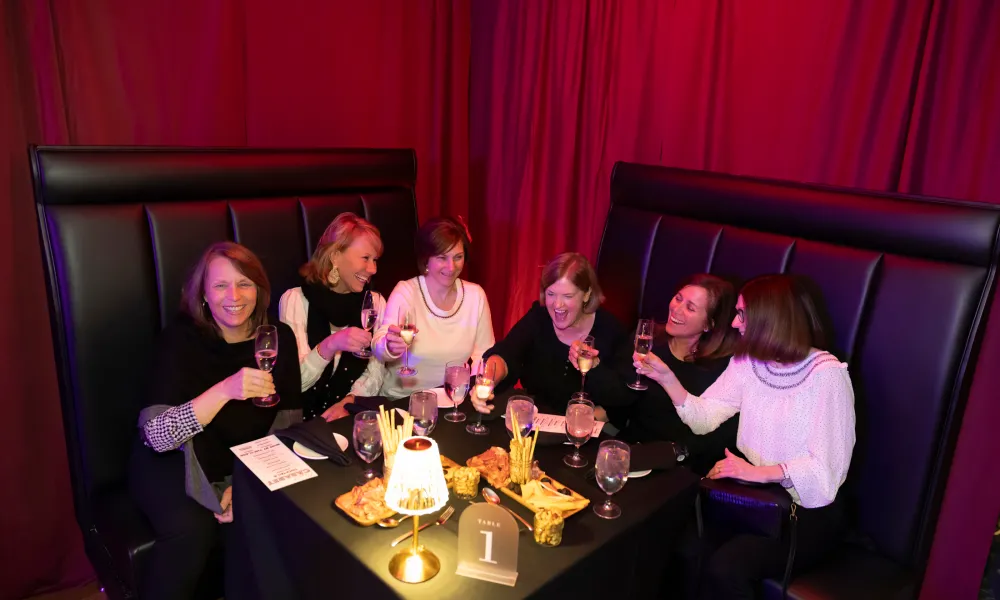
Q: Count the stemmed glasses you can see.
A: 12